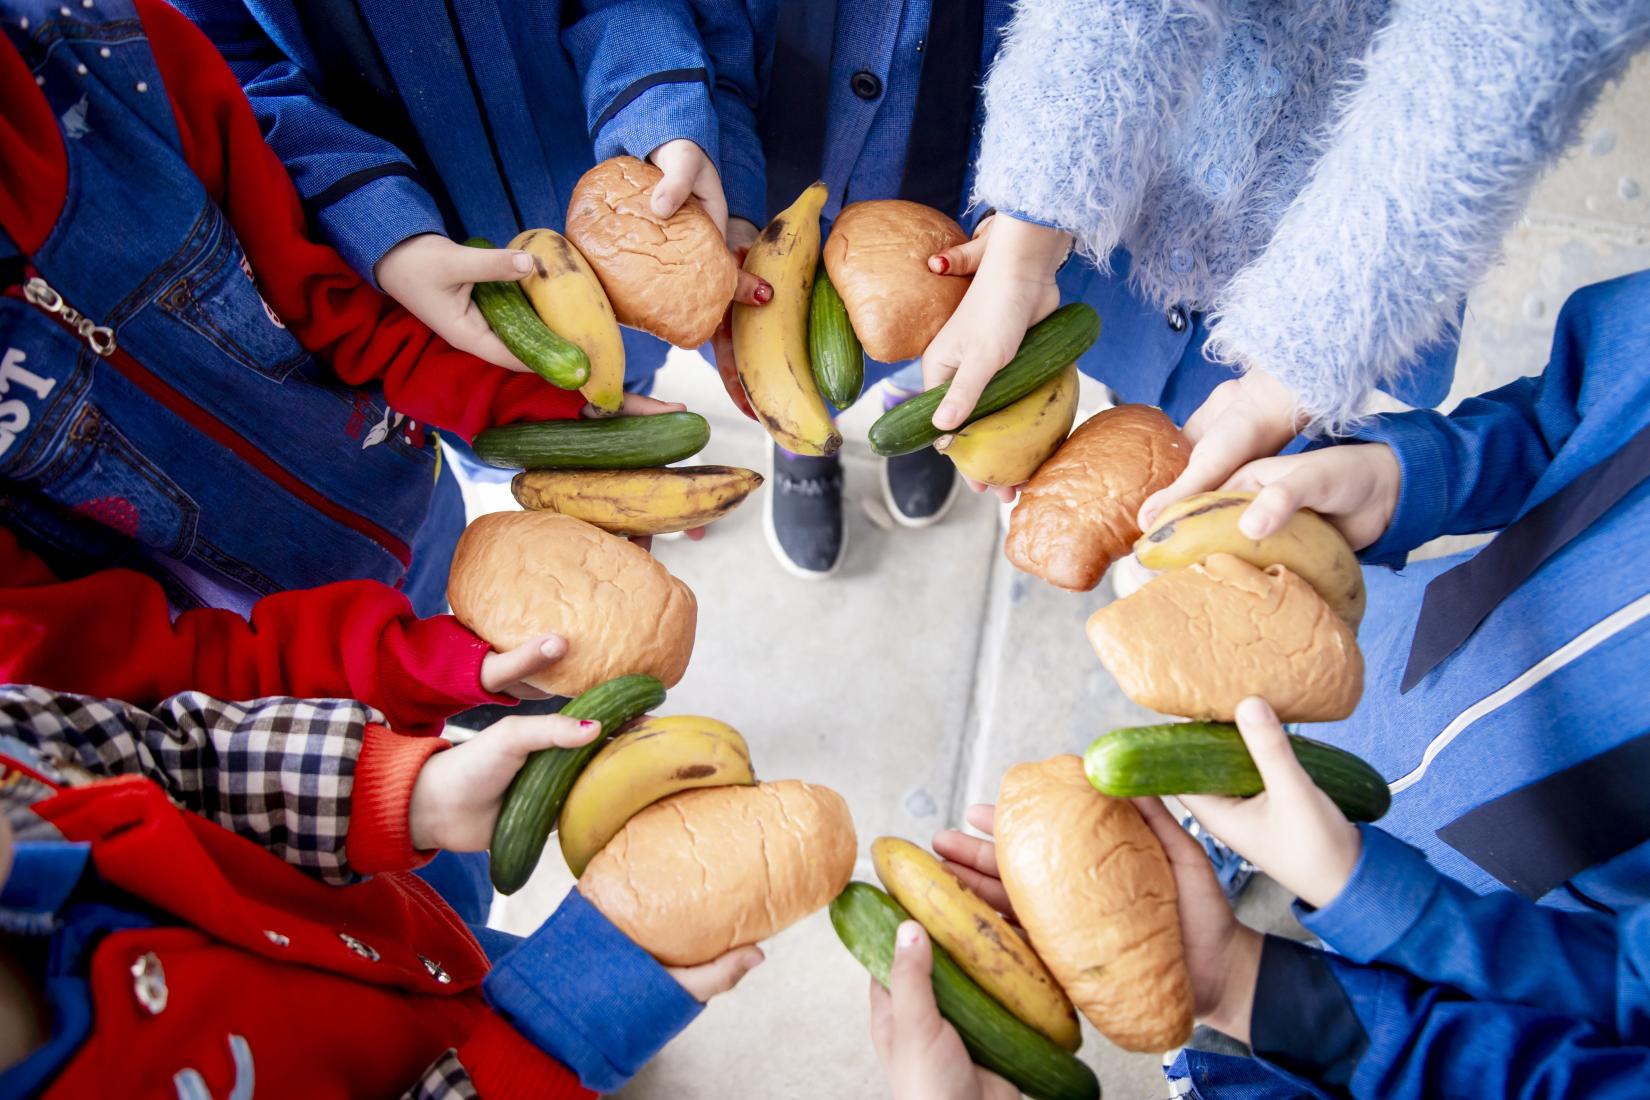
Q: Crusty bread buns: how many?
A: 7